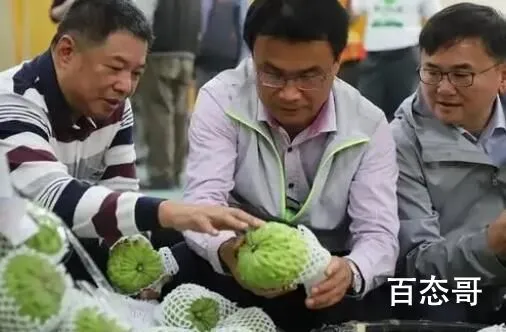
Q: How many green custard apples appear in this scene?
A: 6